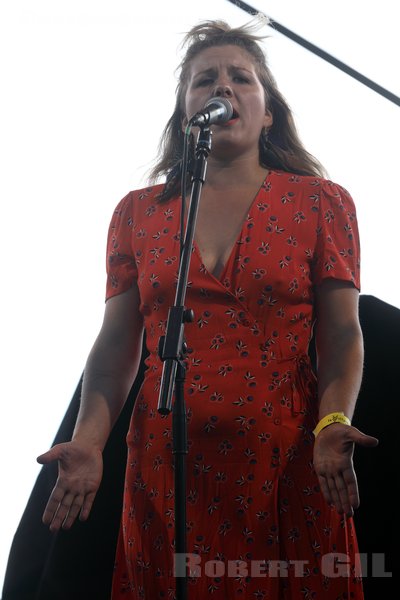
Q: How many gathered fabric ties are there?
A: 1